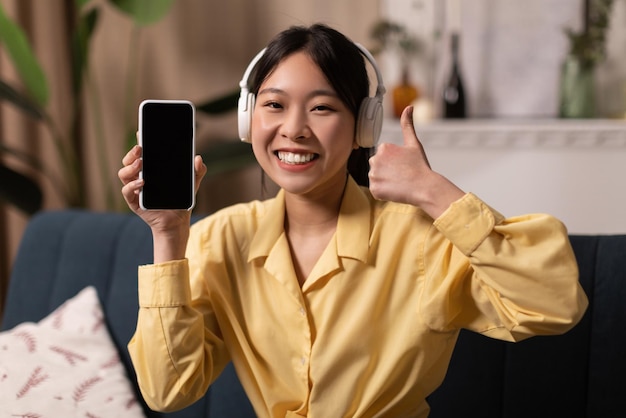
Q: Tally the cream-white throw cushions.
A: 1